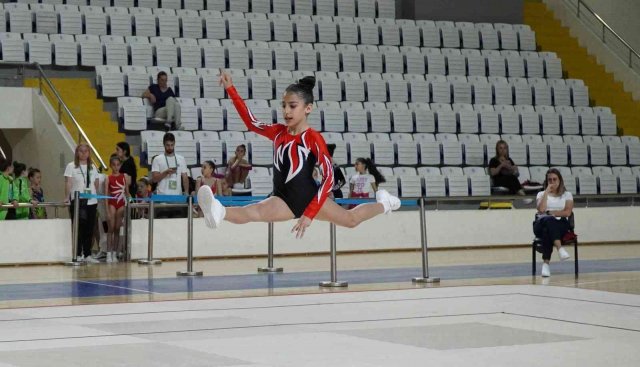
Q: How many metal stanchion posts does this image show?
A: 6